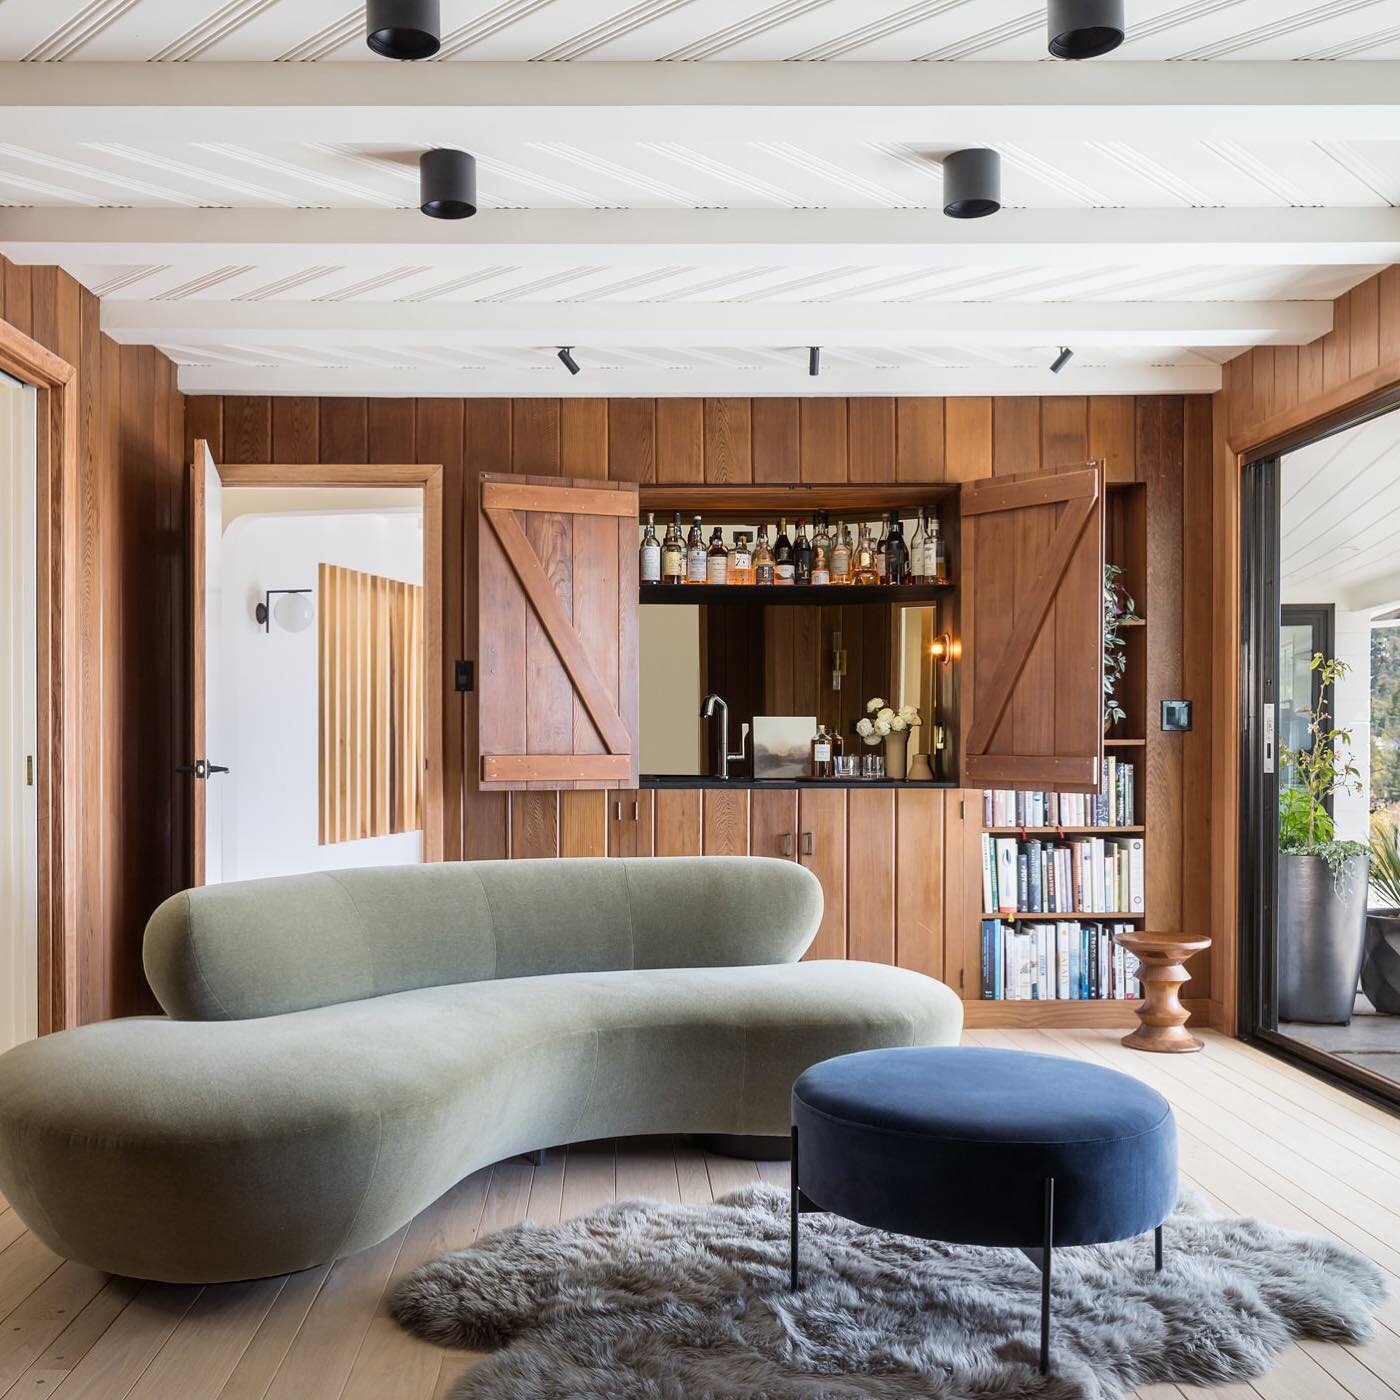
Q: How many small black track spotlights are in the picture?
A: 3